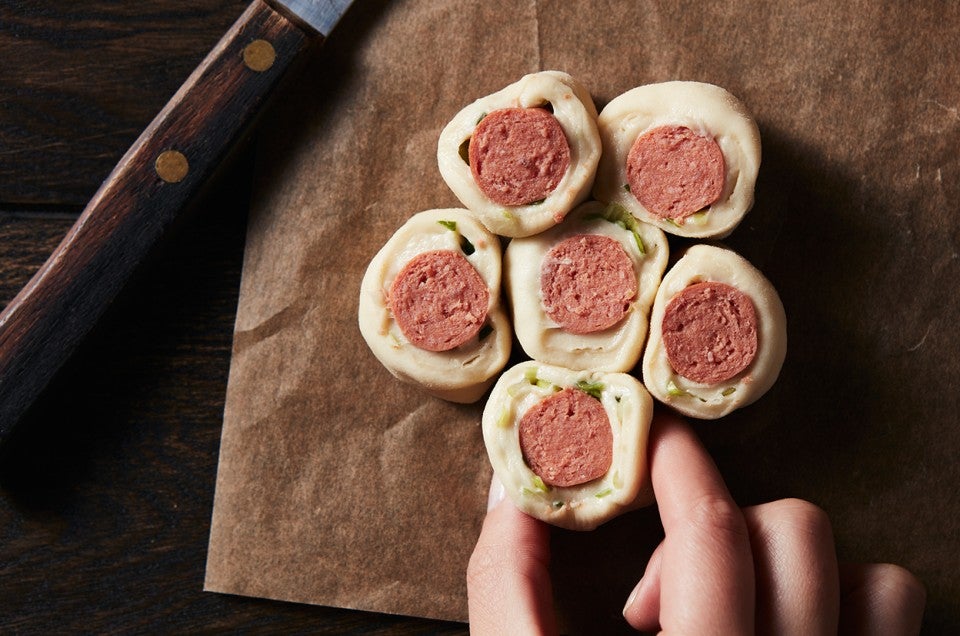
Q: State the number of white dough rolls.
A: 6